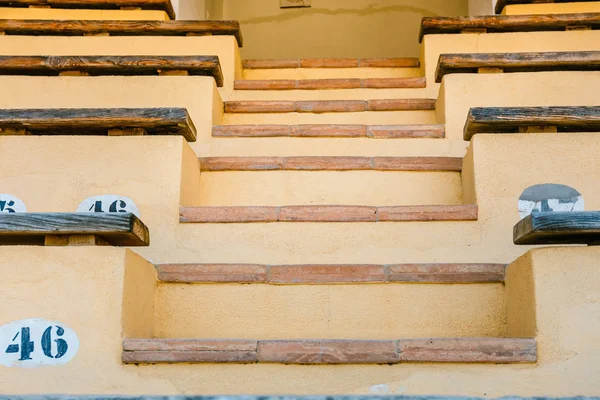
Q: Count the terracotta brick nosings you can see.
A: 8